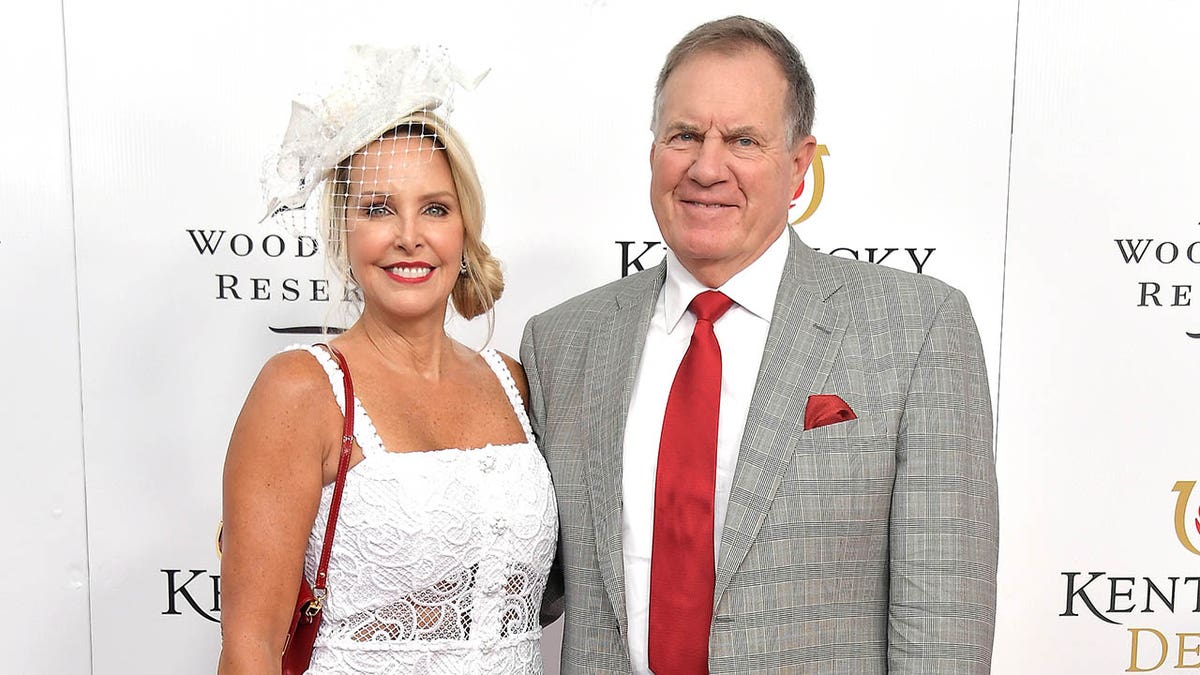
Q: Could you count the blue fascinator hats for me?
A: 0